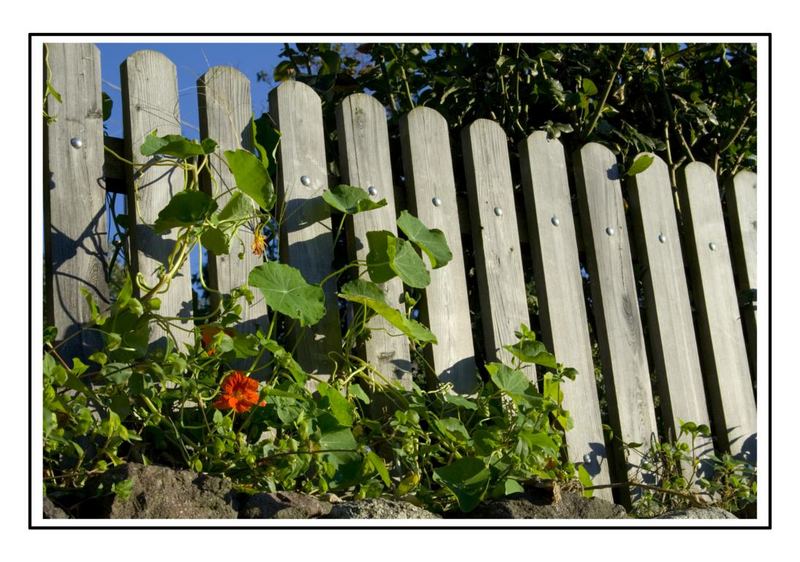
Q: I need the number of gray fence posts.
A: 12